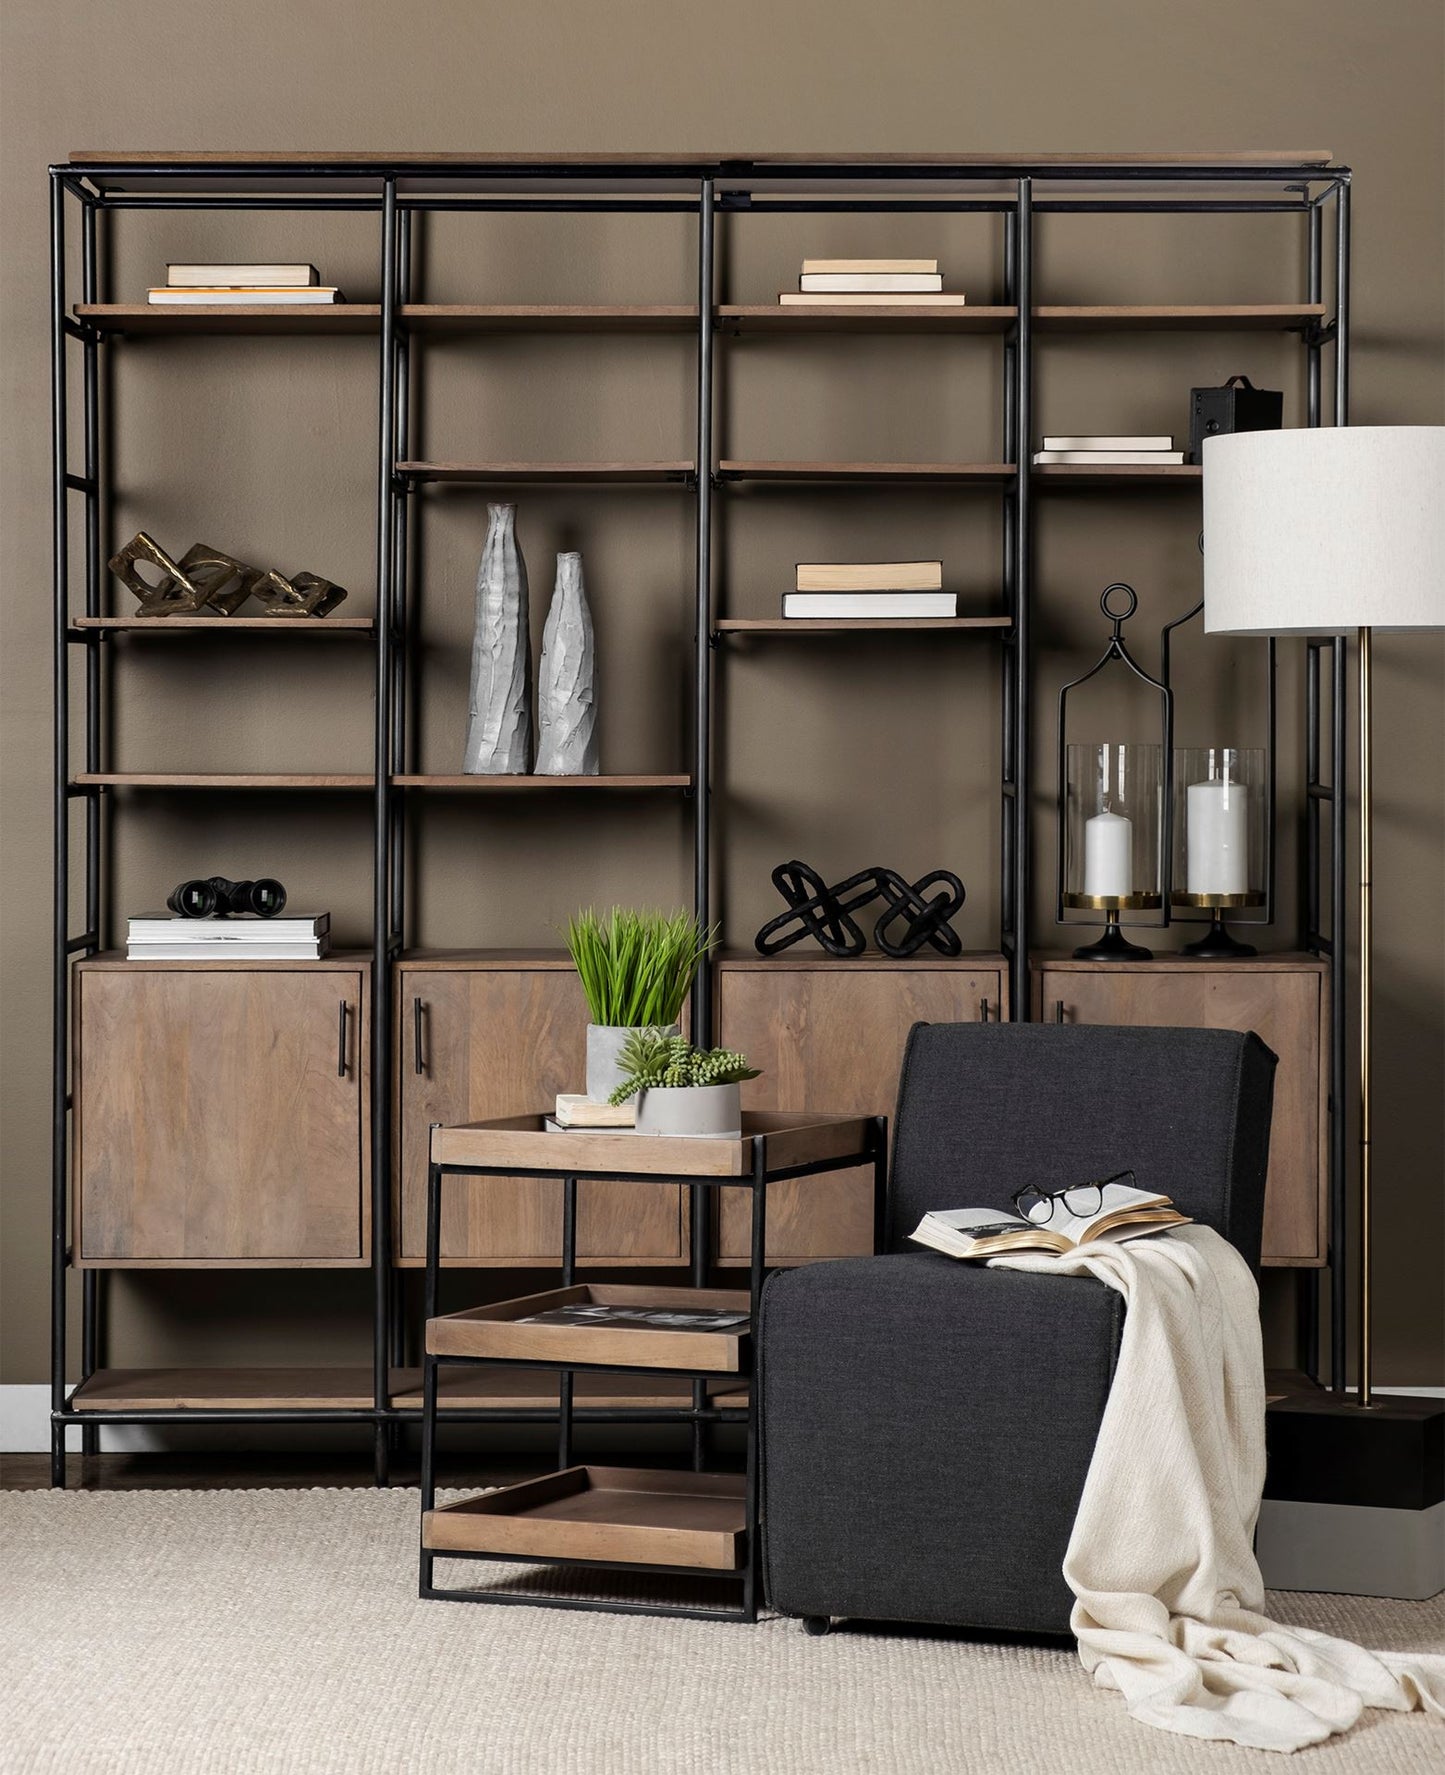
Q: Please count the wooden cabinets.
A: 4